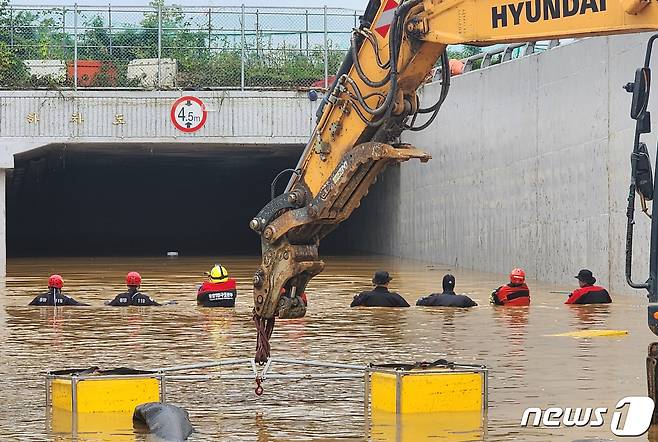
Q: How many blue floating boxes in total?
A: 0